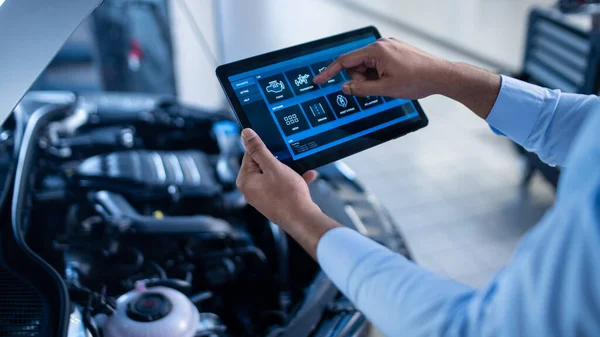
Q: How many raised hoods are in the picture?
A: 1